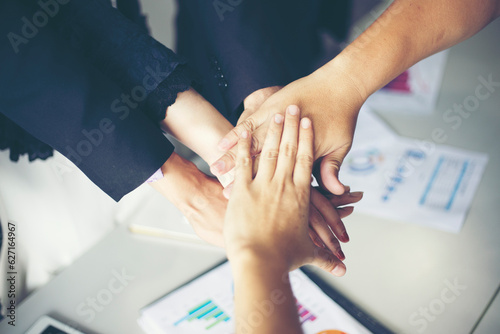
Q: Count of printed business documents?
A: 3